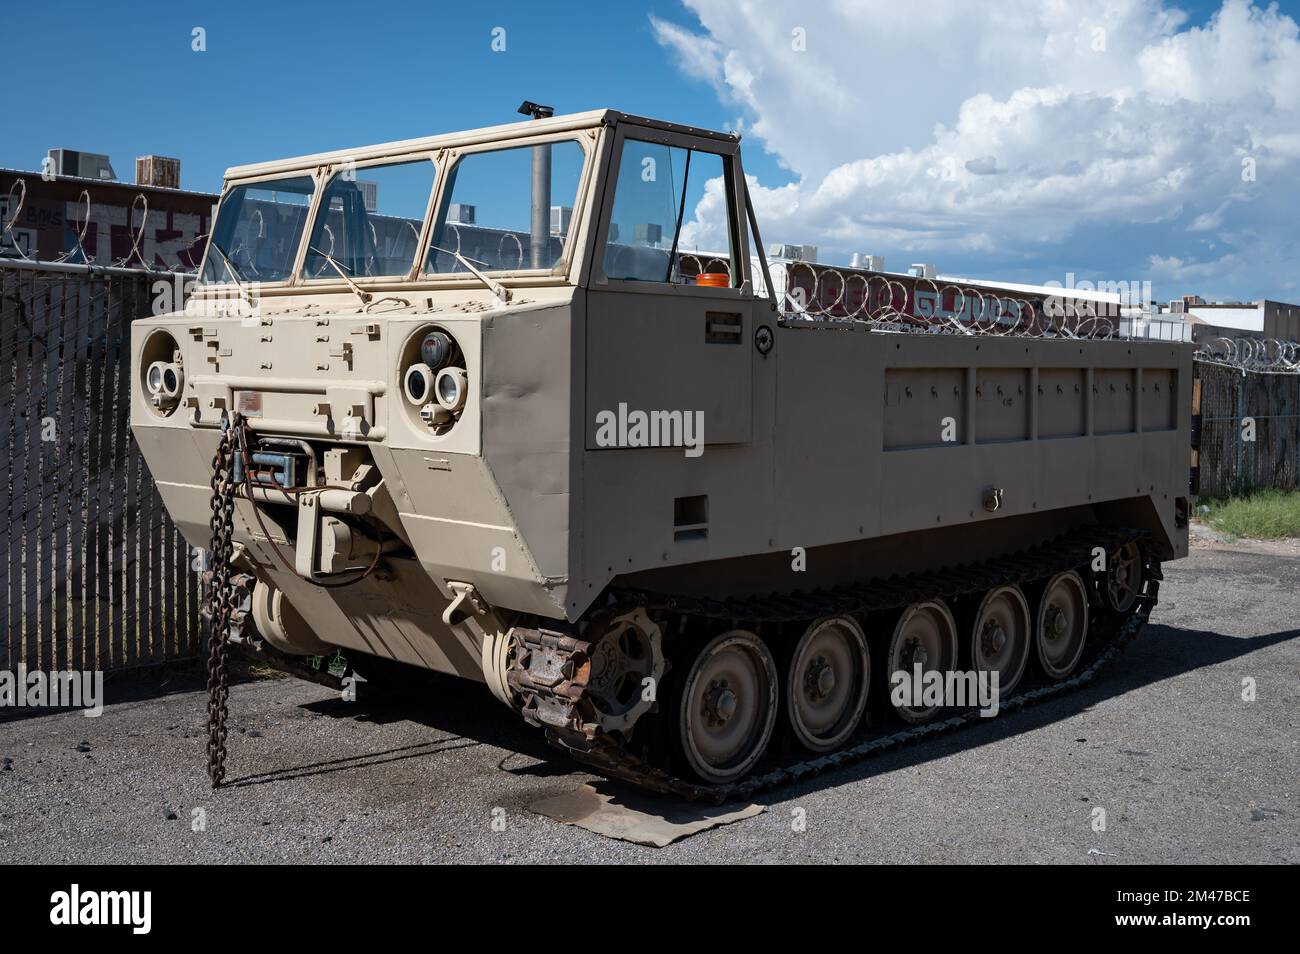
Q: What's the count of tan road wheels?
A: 5